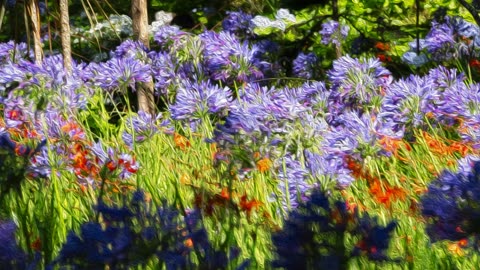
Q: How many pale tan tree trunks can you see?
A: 3